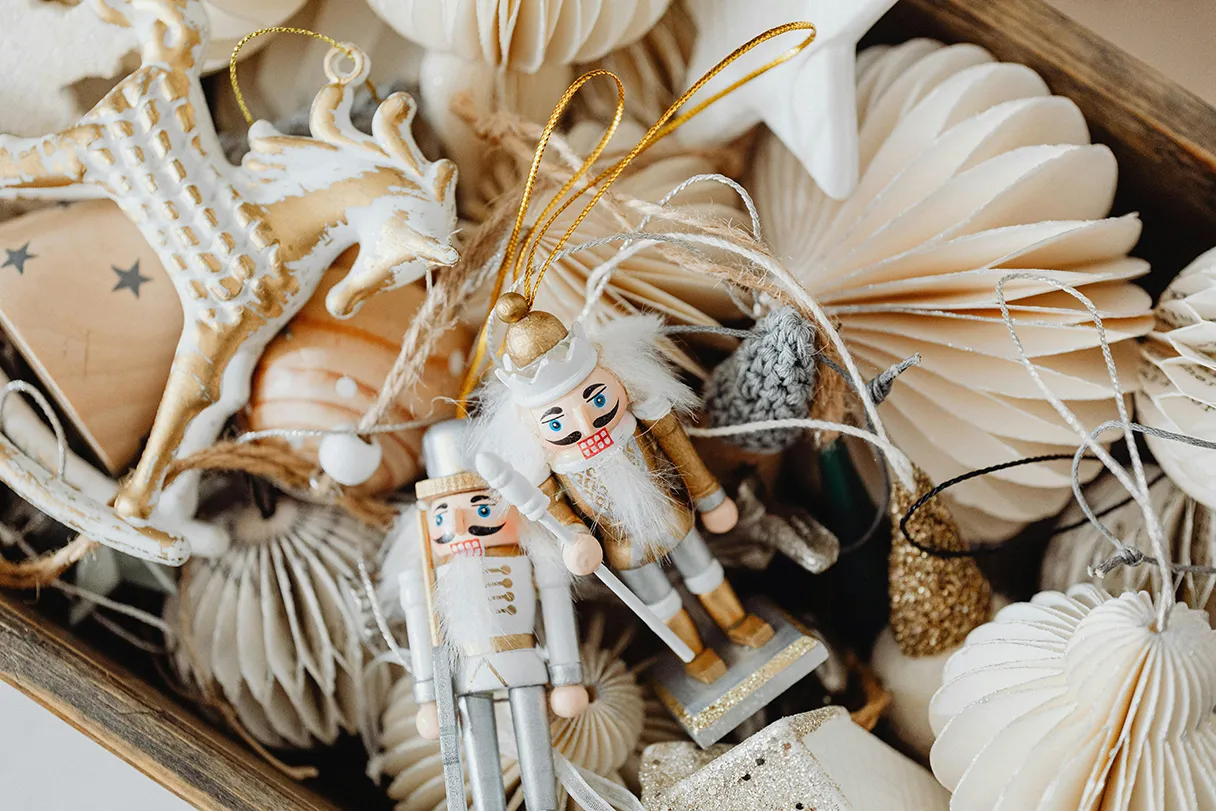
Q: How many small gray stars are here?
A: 2